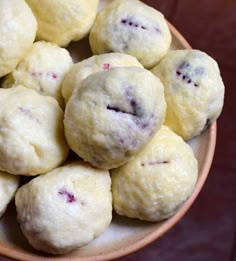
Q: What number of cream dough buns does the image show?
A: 11